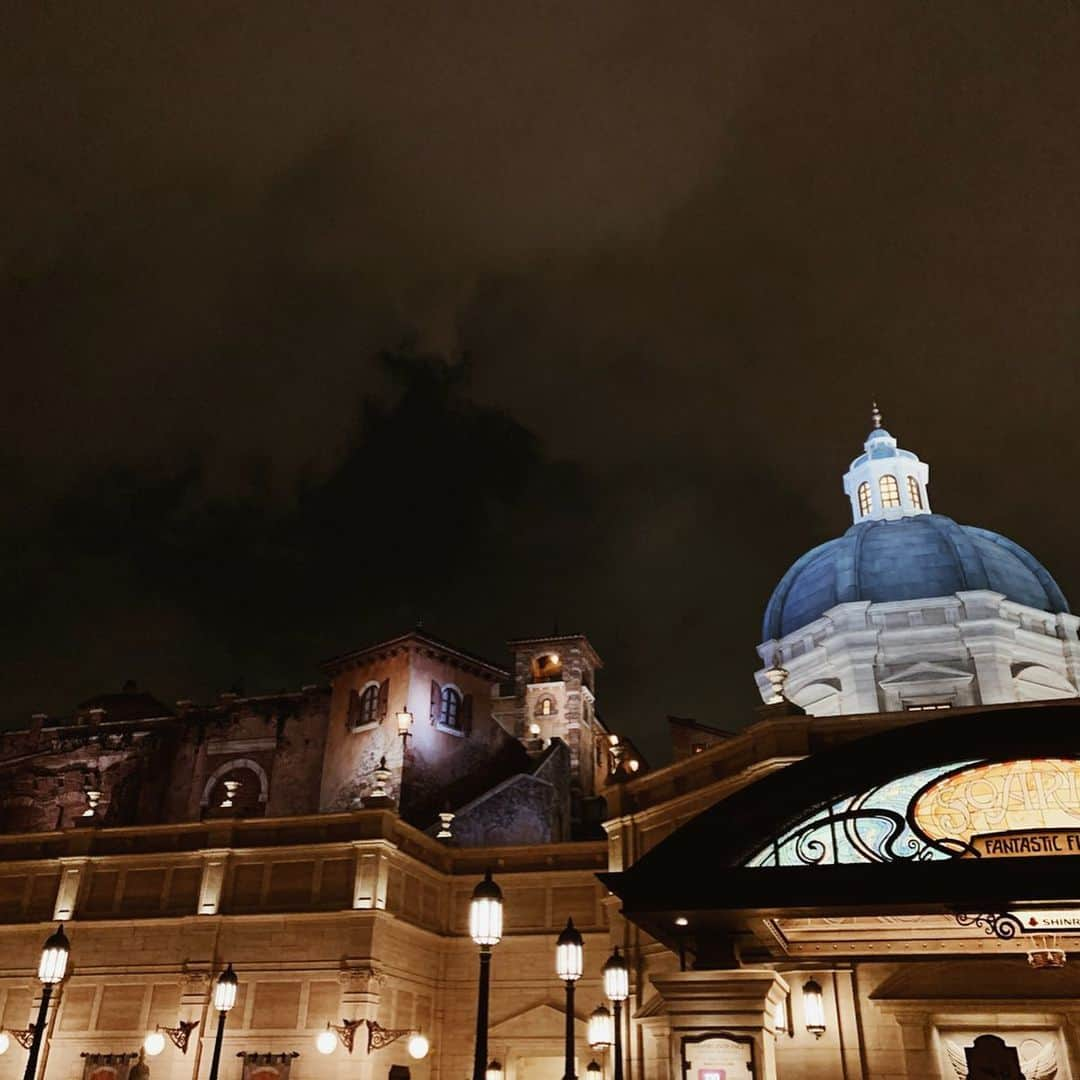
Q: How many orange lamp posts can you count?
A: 0